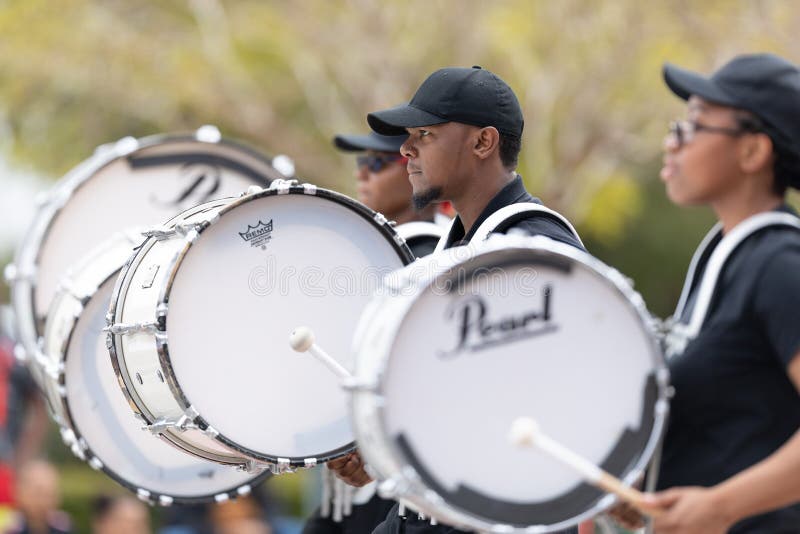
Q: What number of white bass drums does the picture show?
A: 4